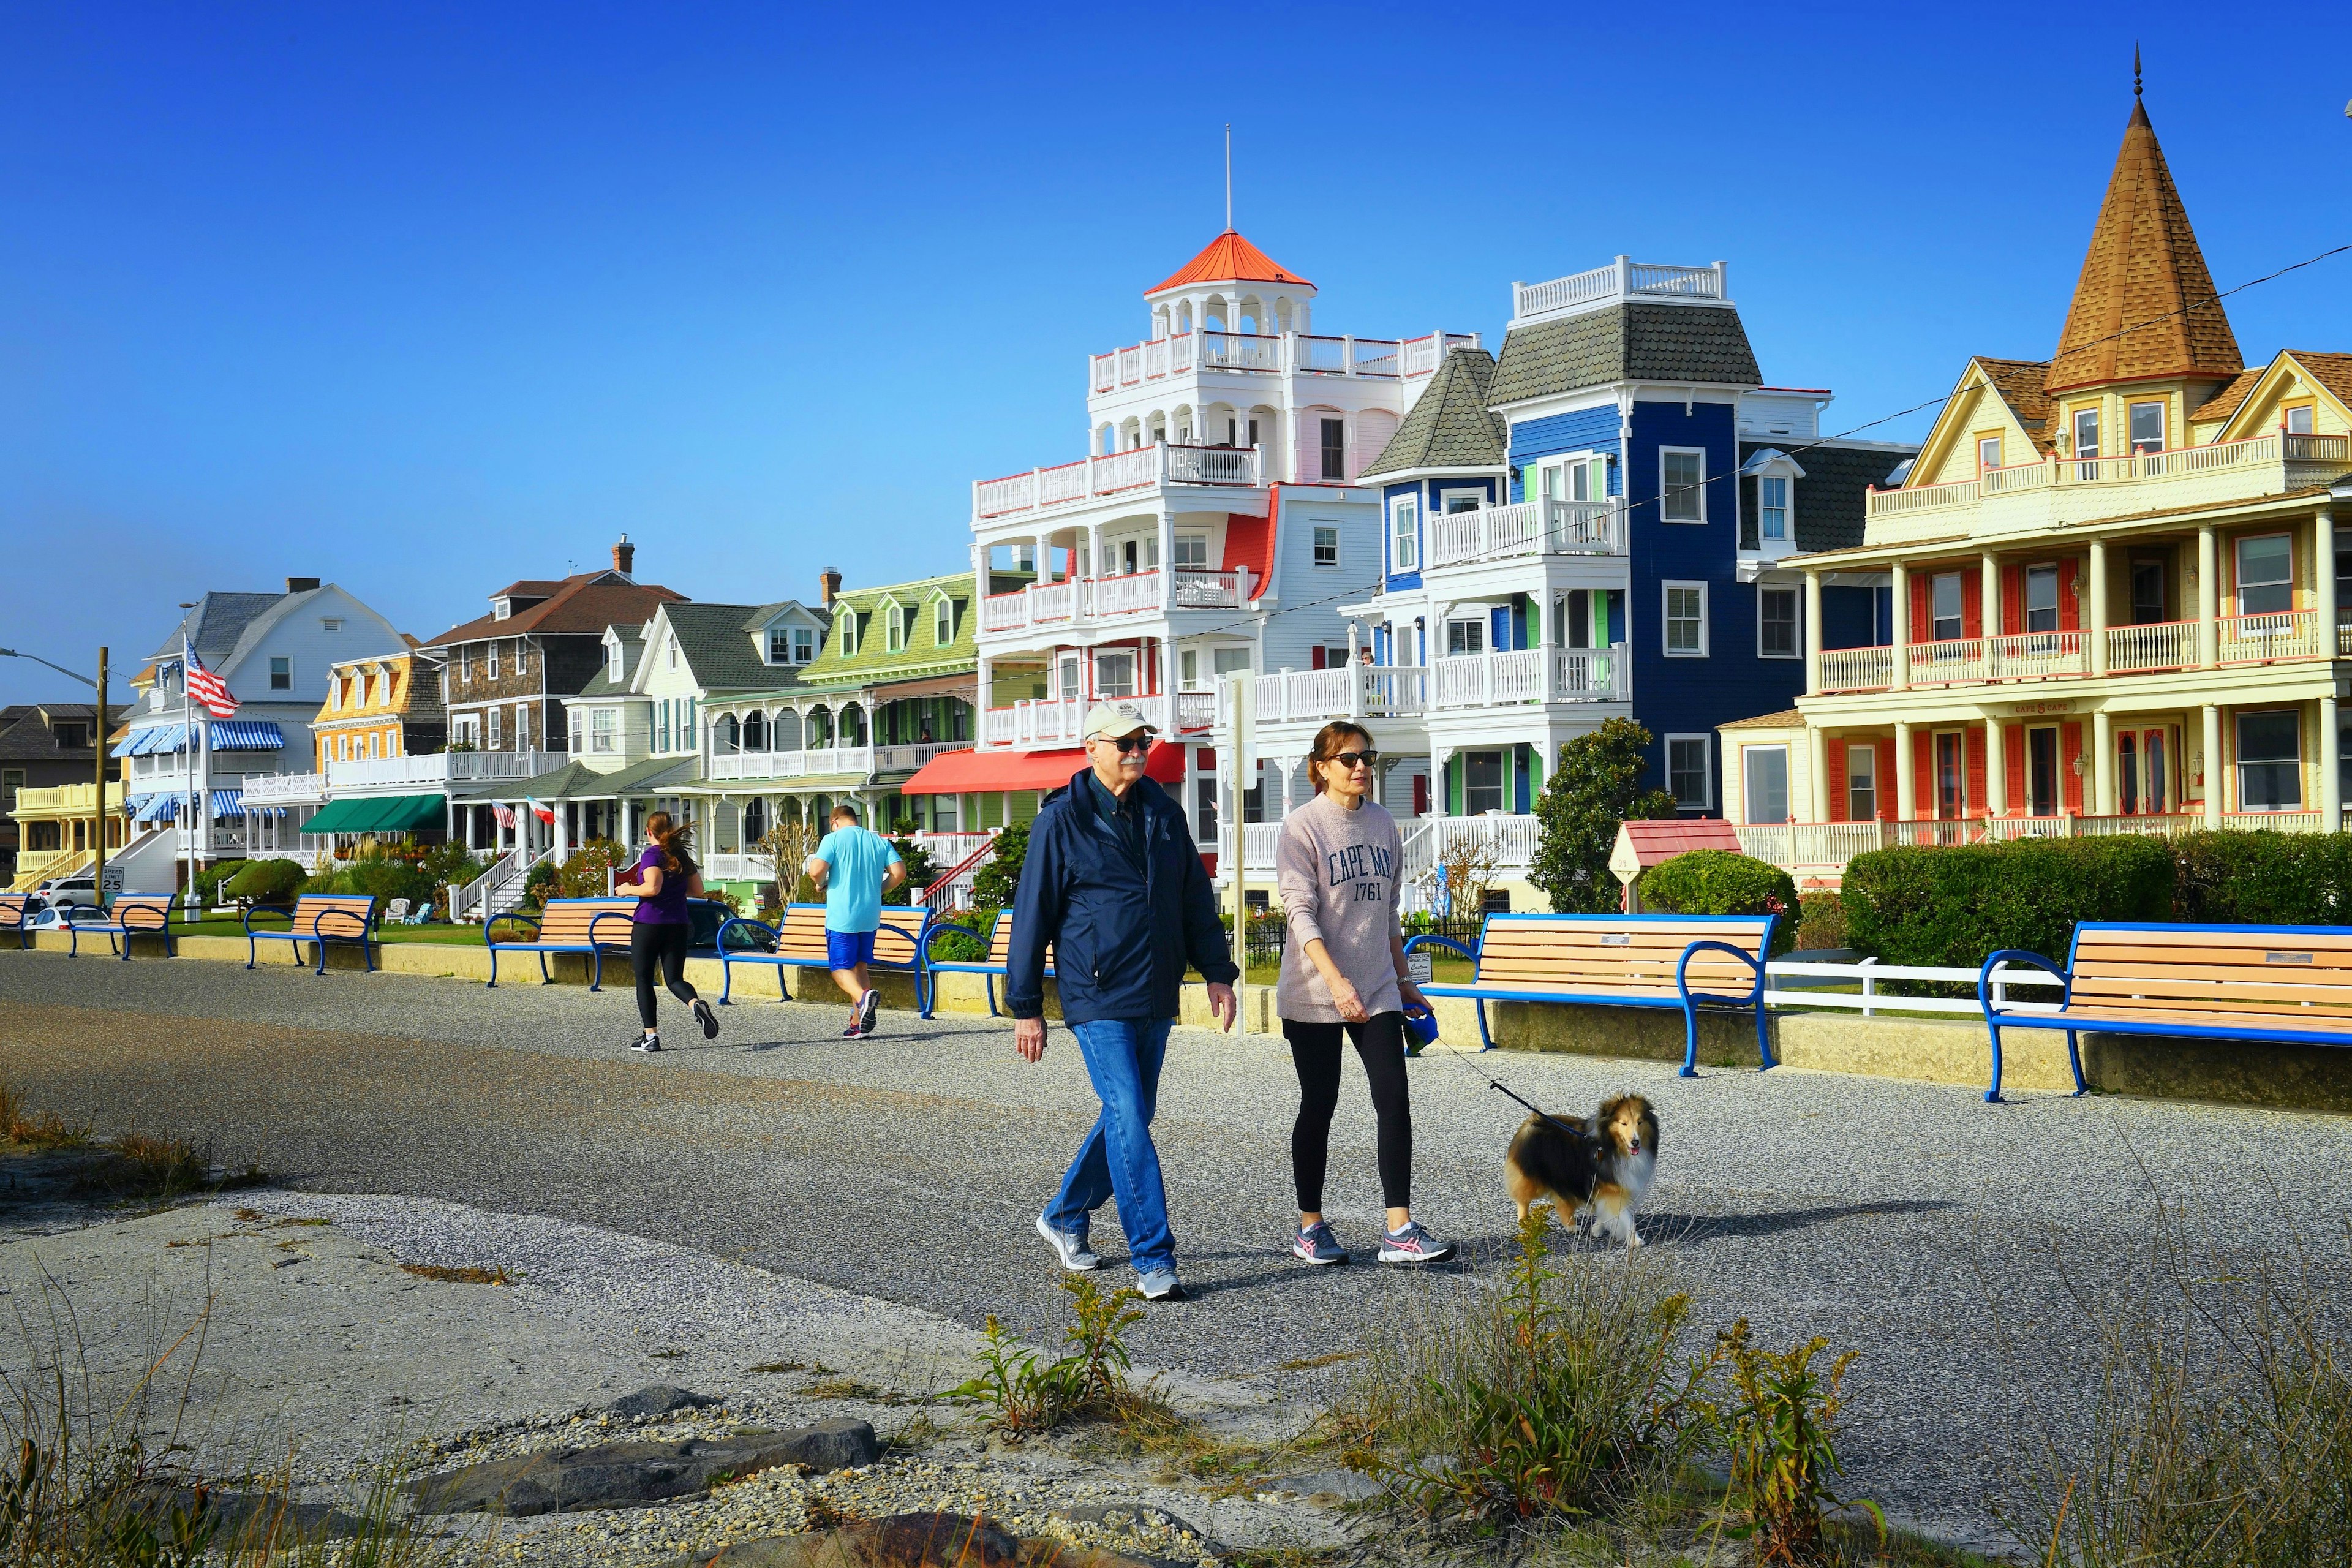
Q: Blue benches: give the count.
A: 8